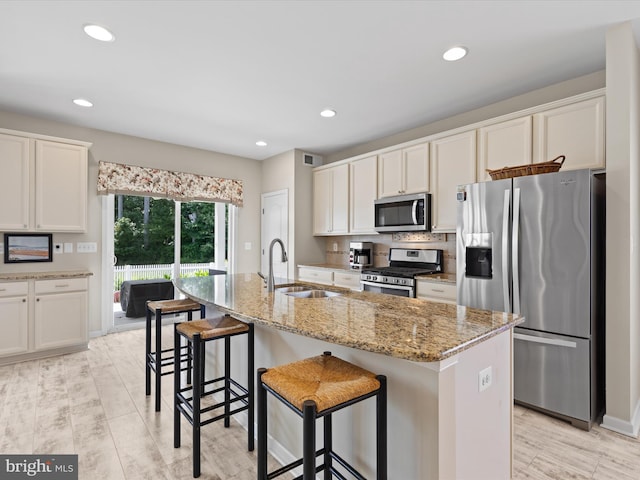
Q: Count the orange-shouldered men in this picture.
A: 0